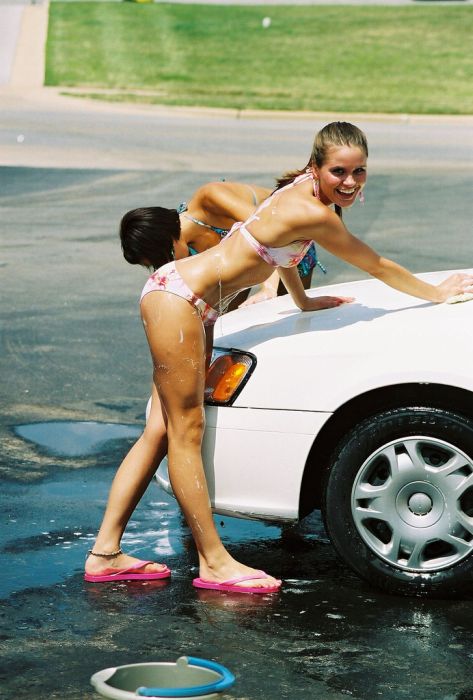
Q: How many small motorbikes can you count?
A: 0